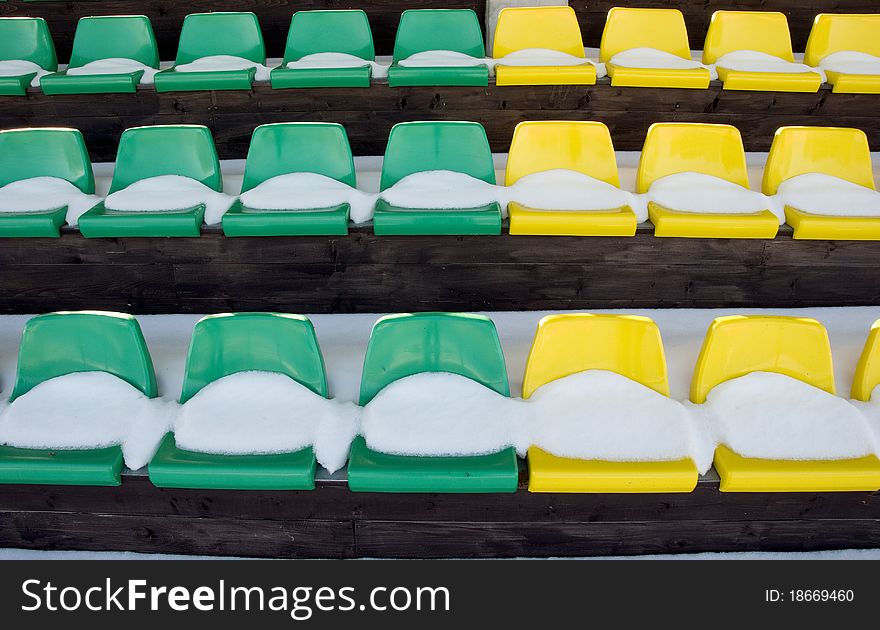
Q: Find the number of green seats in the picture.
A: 12